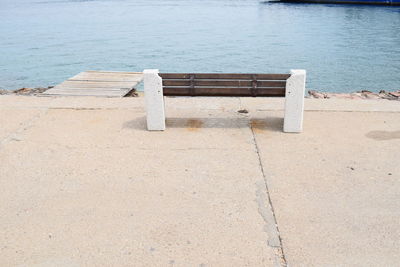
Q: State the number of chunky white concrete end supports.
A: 2